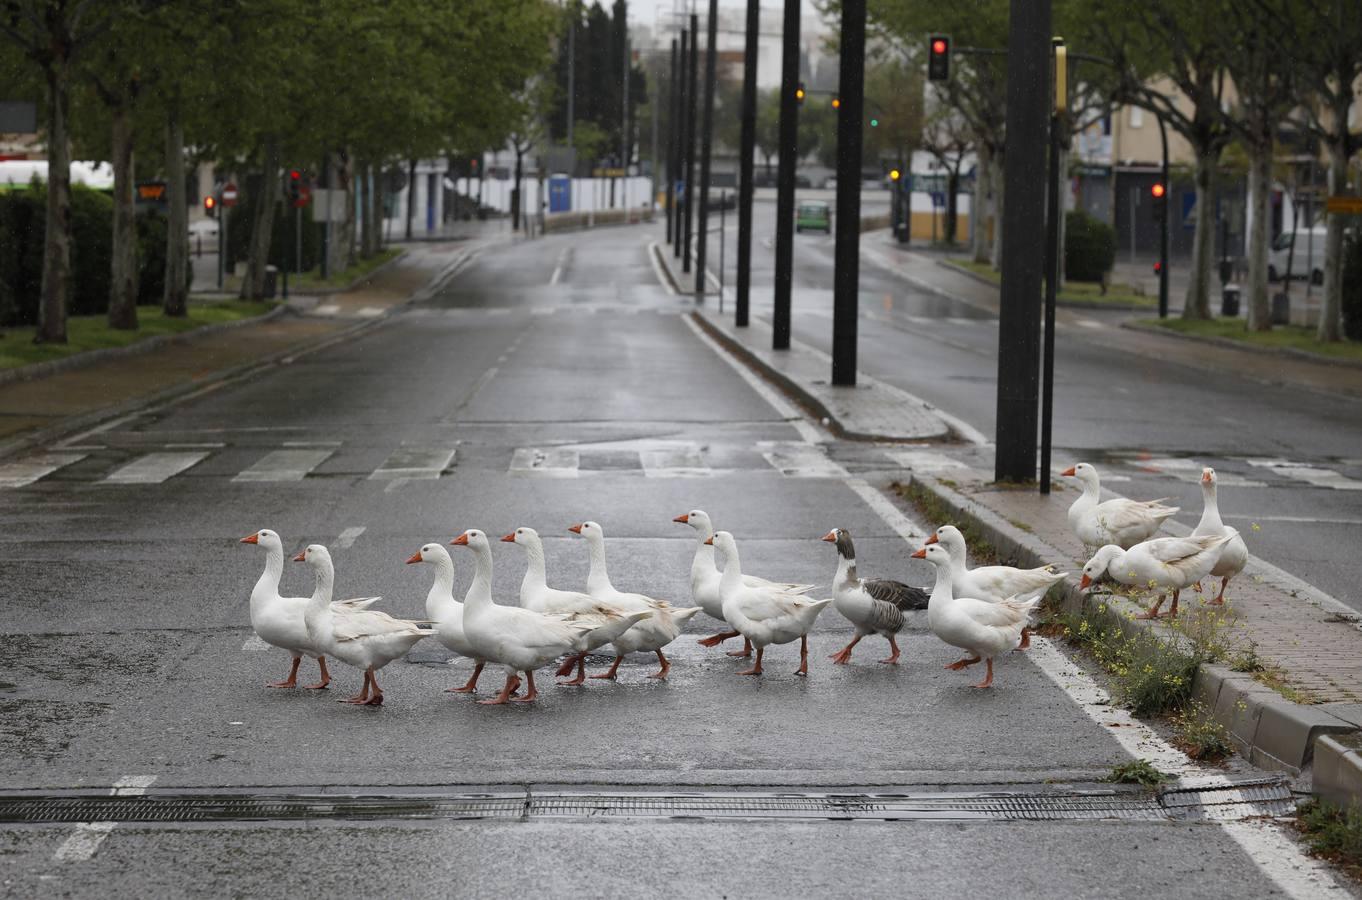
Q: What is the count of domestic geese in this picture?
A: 14